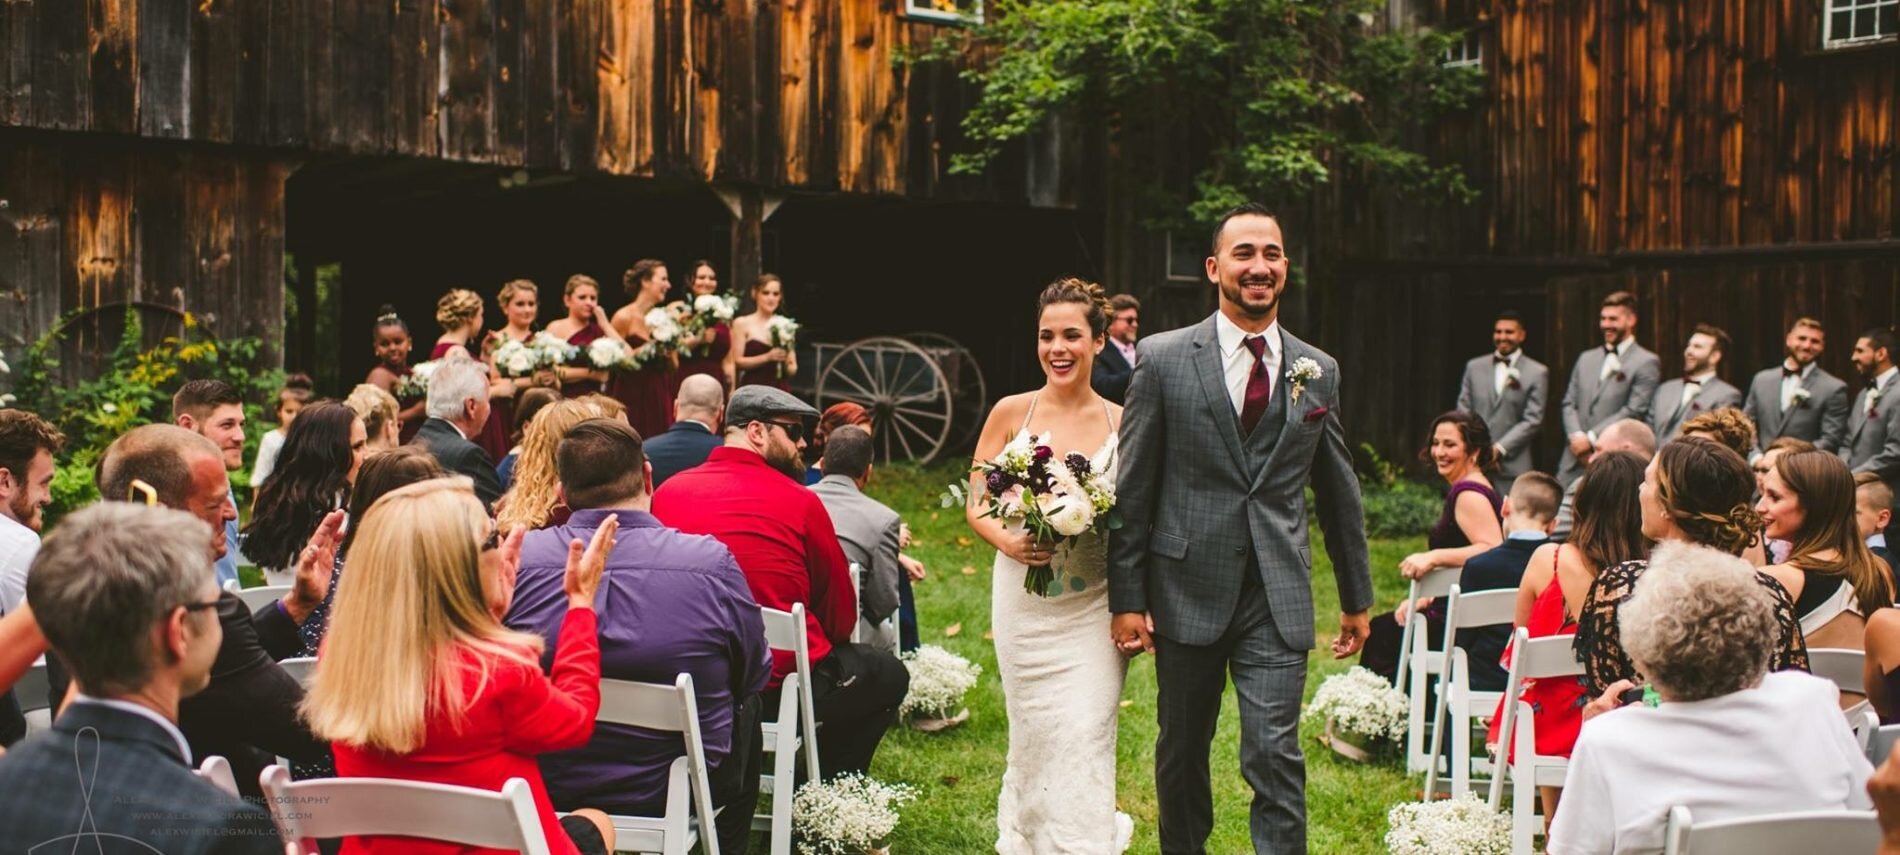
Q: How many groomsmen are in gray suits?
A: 5